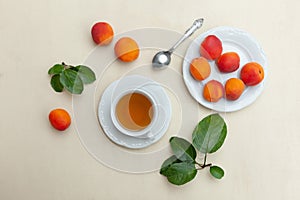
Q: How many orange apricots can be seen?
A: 9